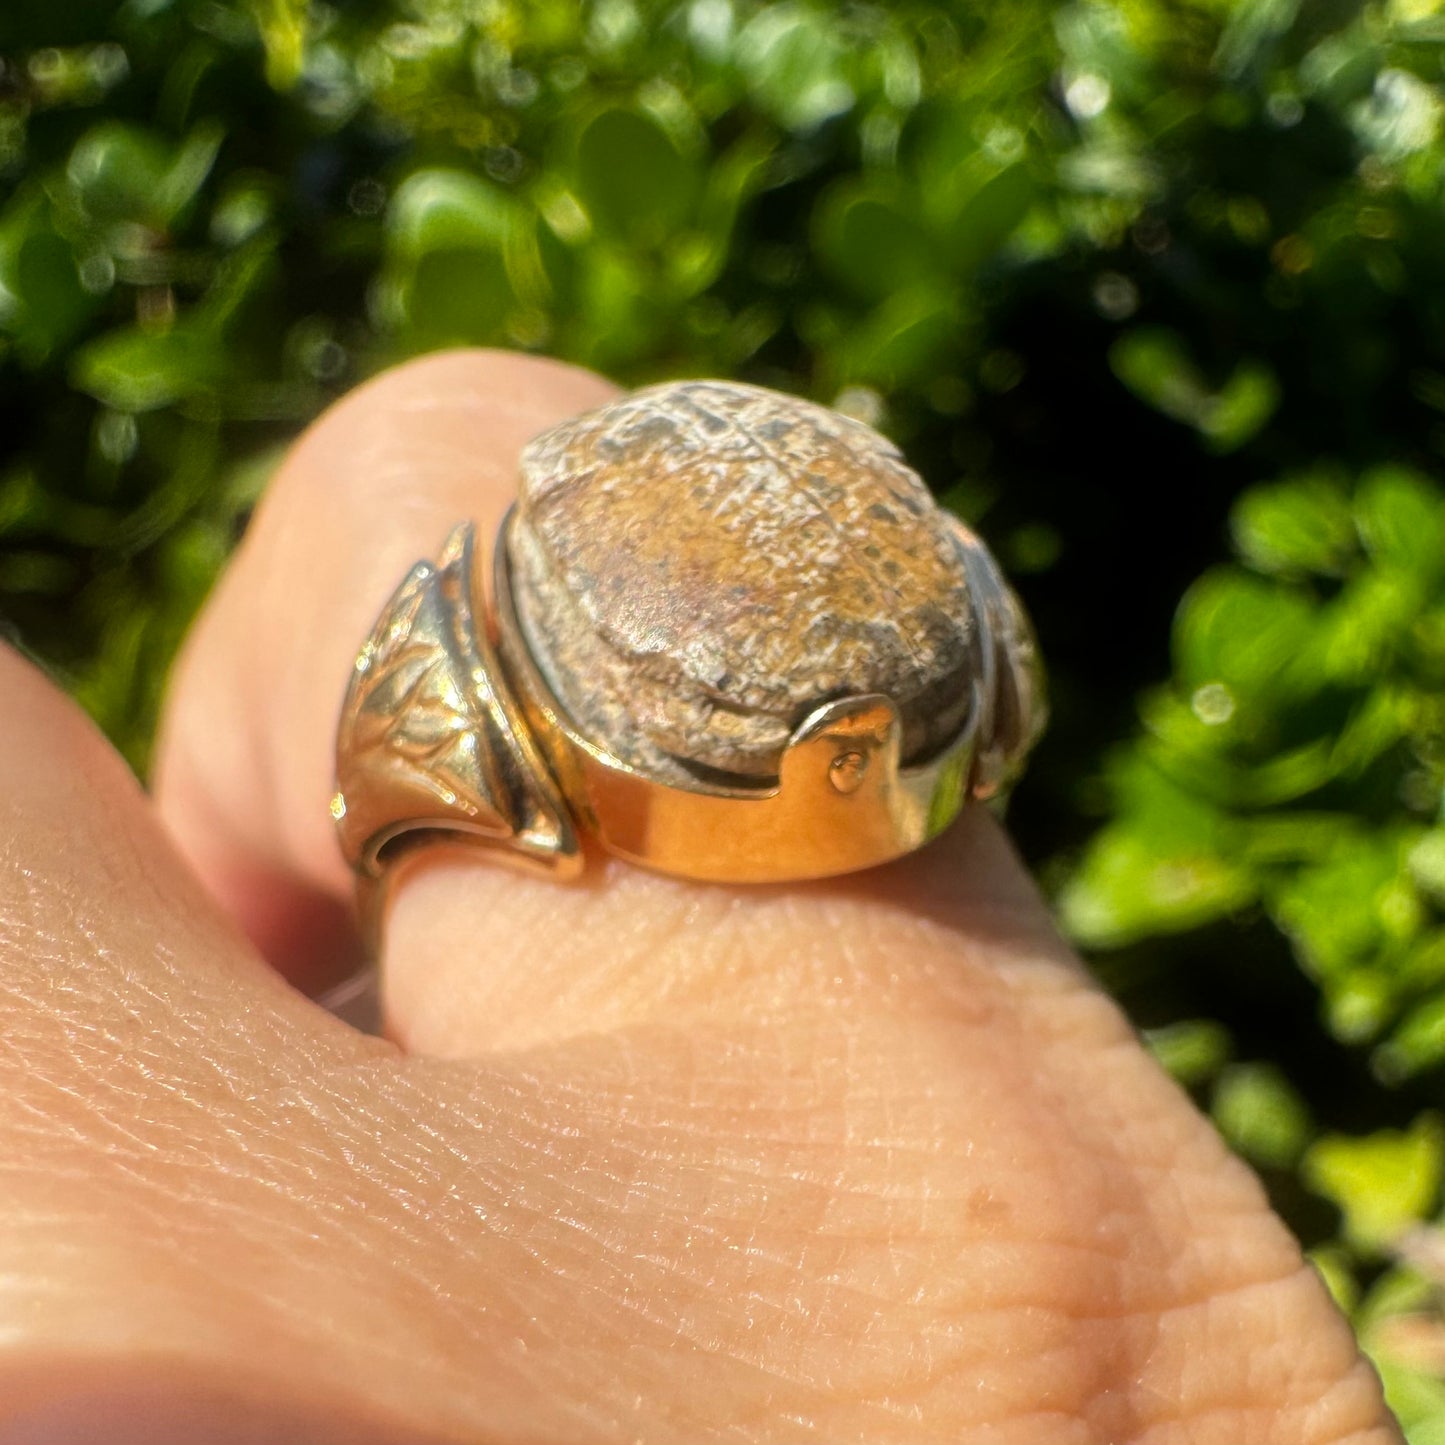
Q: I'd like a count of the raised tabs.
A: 1